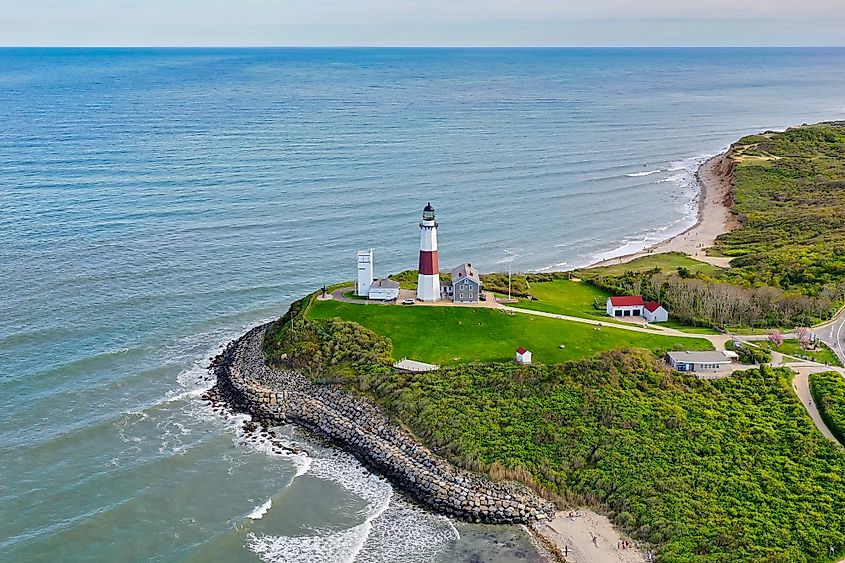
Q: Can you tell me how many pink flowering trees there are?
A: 2